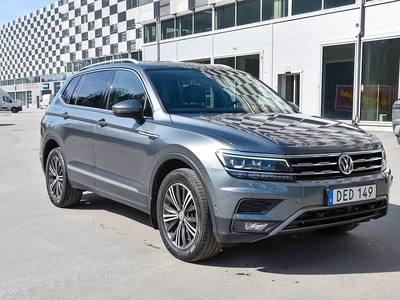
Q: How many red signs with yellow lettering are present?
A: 1